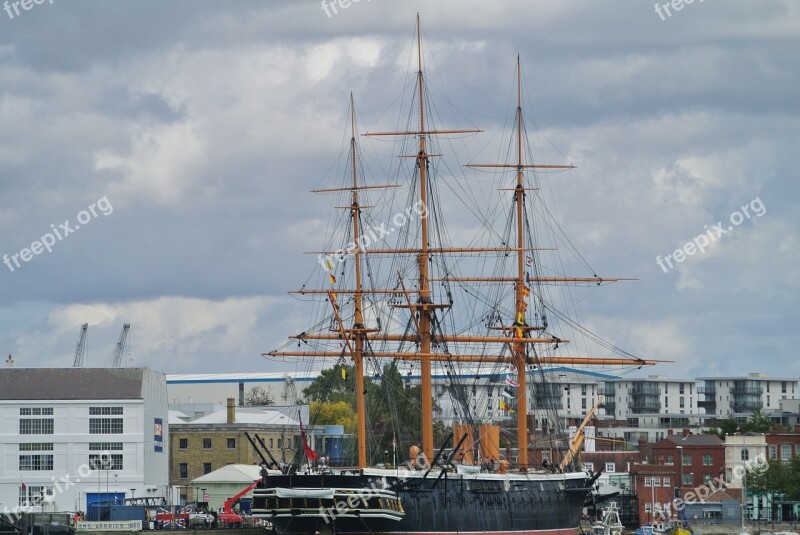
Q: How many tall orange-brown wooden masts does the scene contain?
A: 3